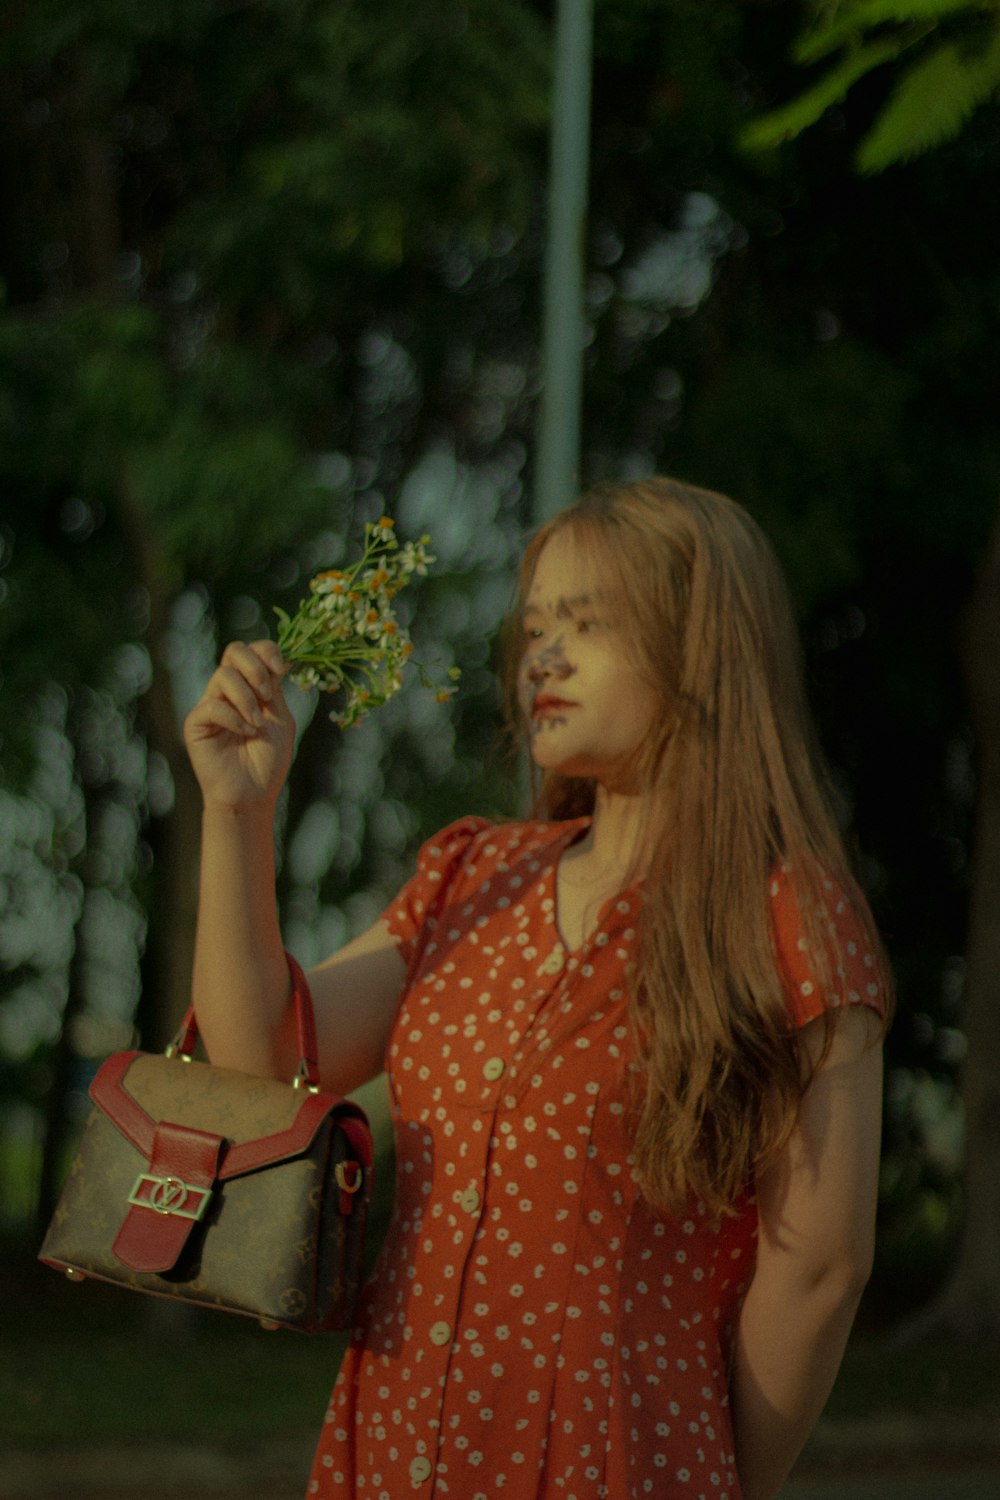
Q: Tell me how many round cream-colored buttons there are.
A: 5